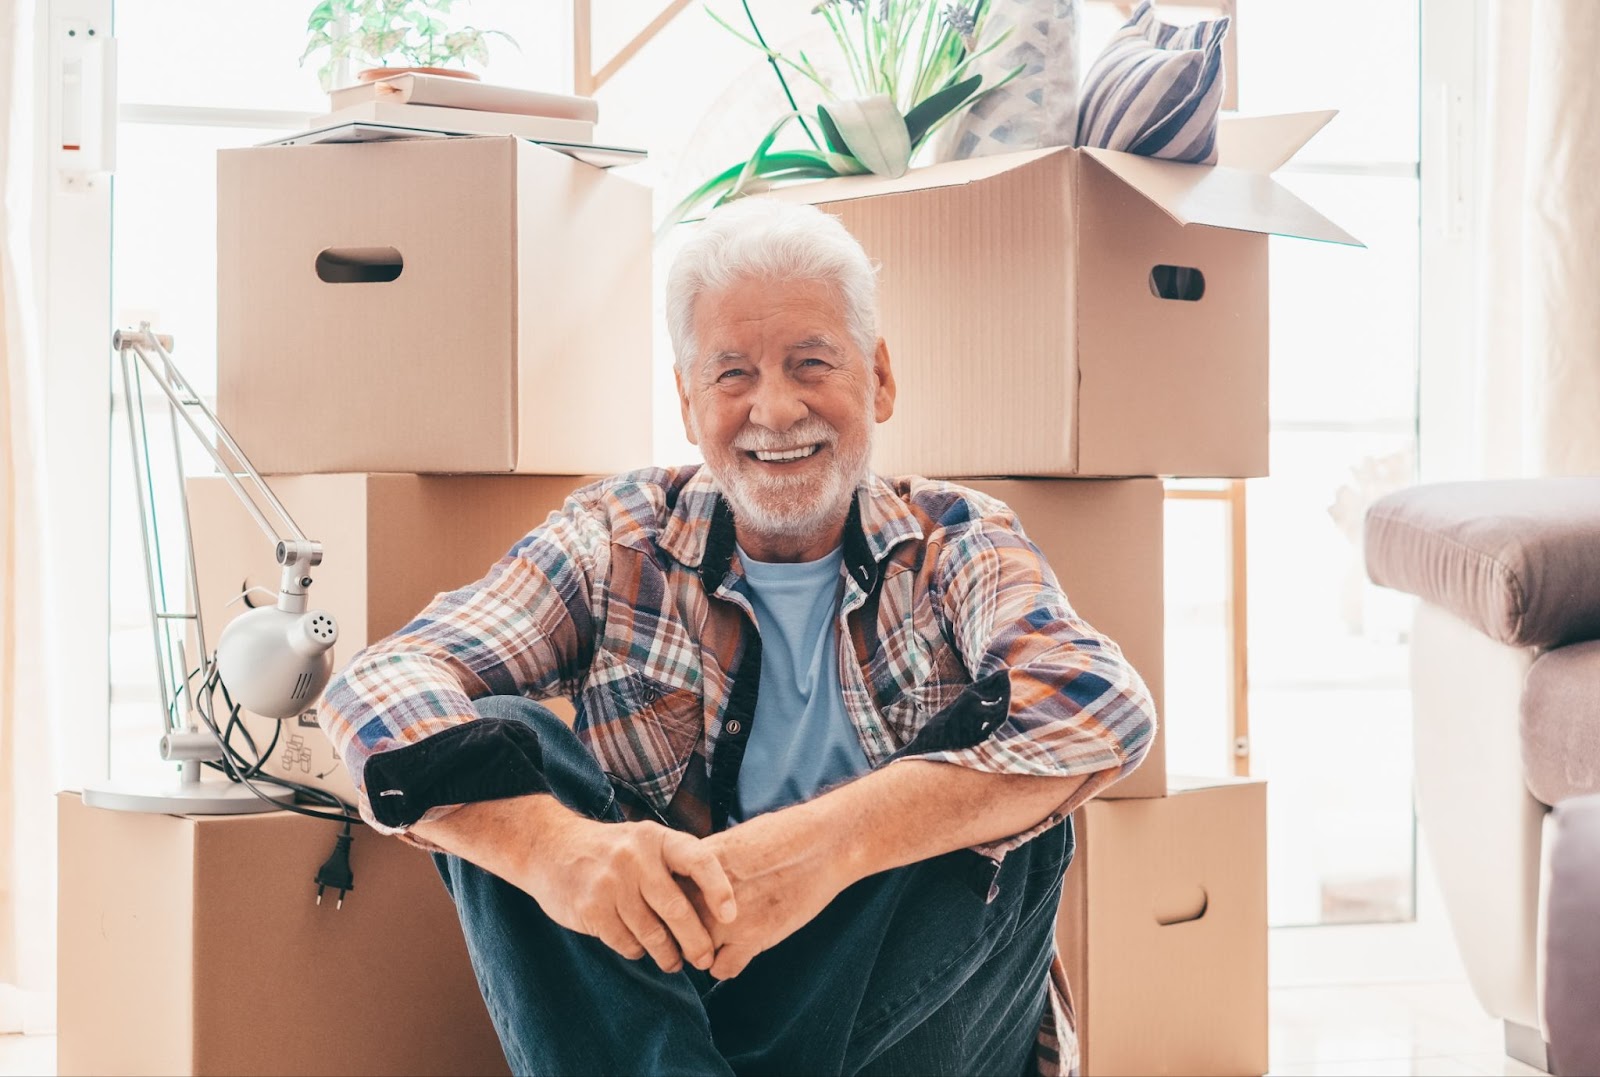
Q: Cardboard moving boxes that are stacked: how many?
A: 6